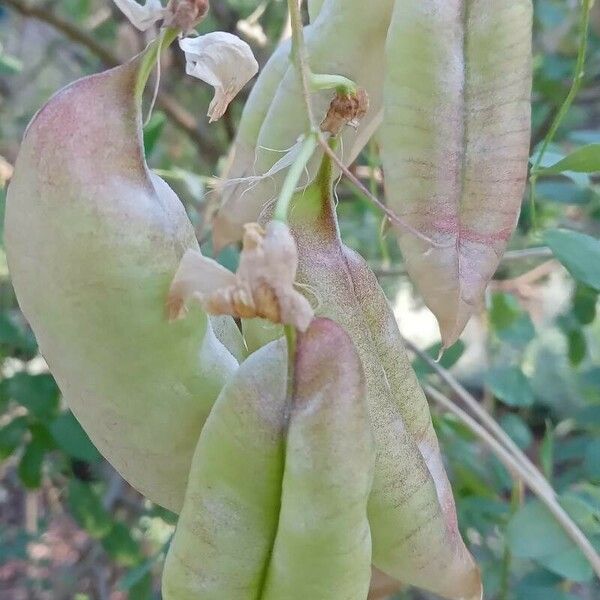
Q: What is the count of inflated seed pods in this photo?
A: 5